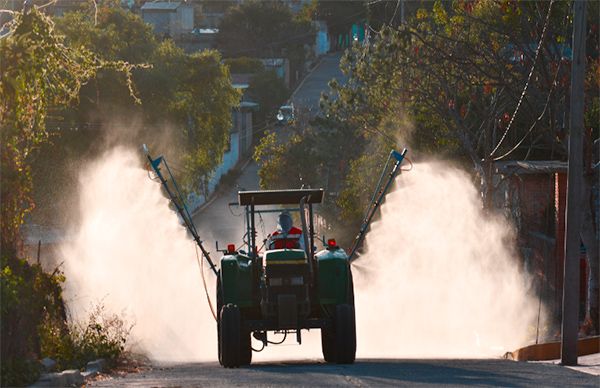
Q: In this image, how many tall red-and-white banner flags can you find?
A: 0